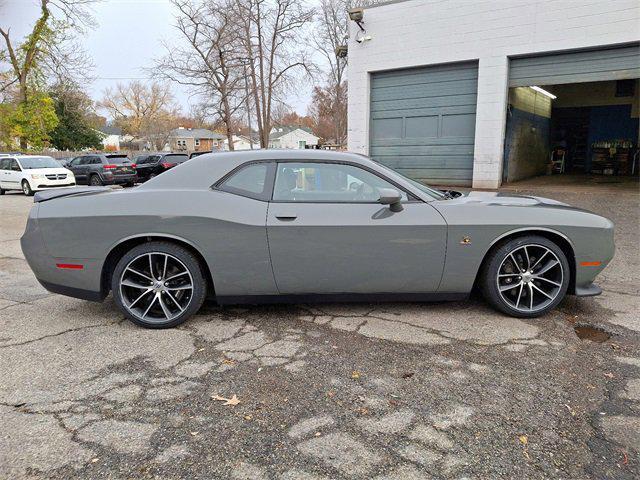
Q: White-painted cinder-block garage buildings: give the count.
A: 1